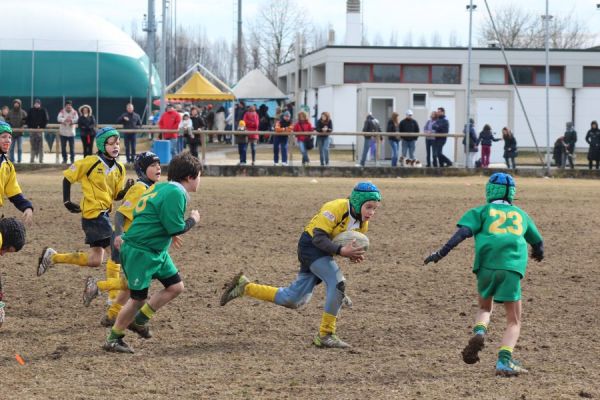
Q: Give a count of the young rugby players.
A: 7